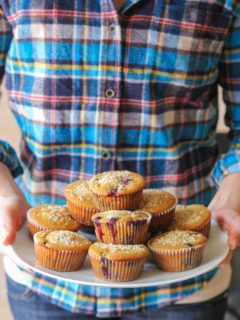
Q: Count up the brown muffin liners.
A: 9